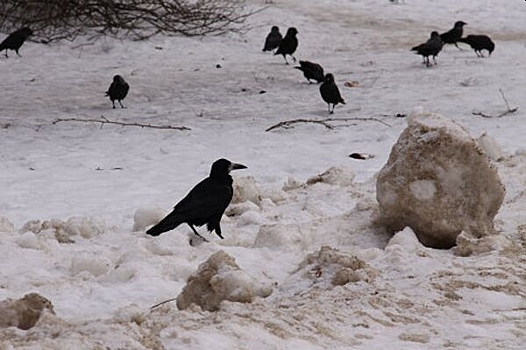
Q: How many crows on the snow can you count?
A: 10